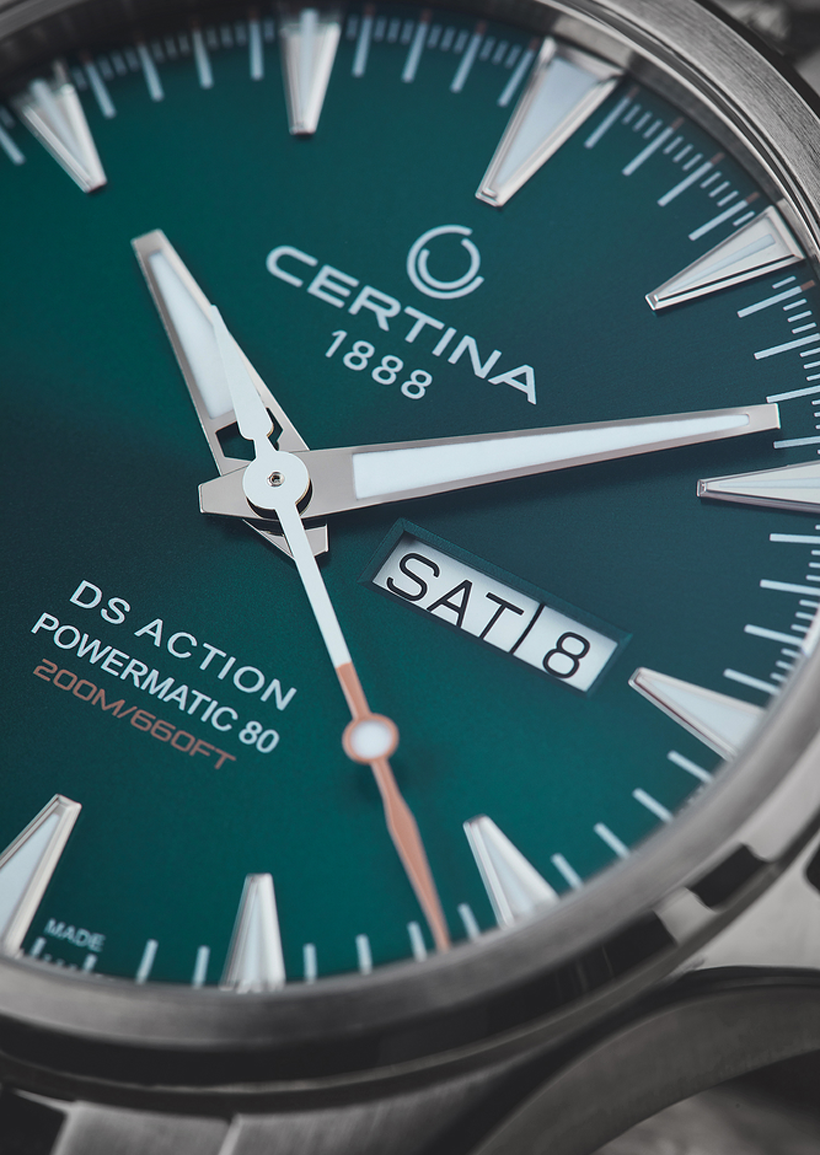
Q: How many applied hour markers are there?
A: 9